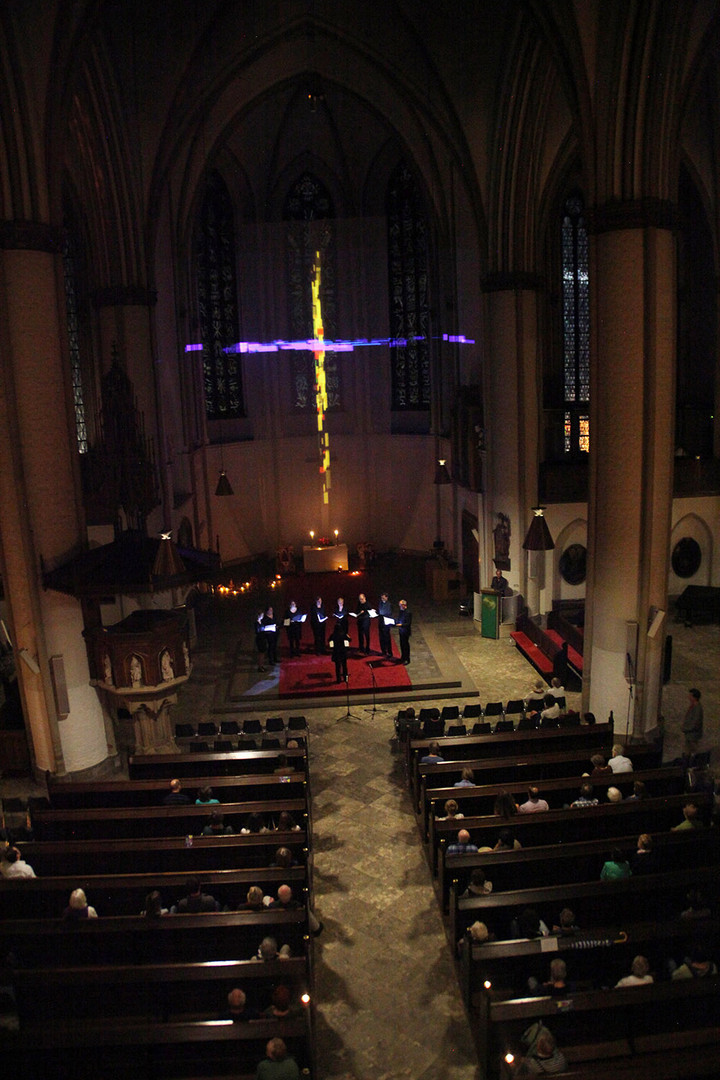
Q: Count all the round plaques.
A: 2